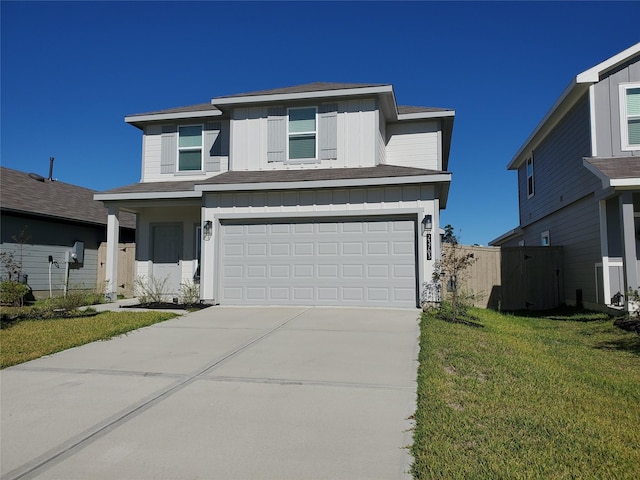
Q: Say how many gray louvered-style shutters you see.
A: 4